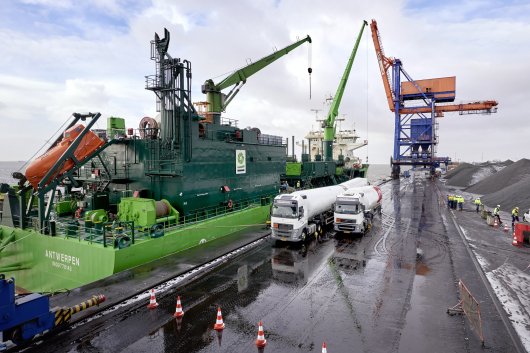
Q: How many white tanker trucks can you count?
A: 2